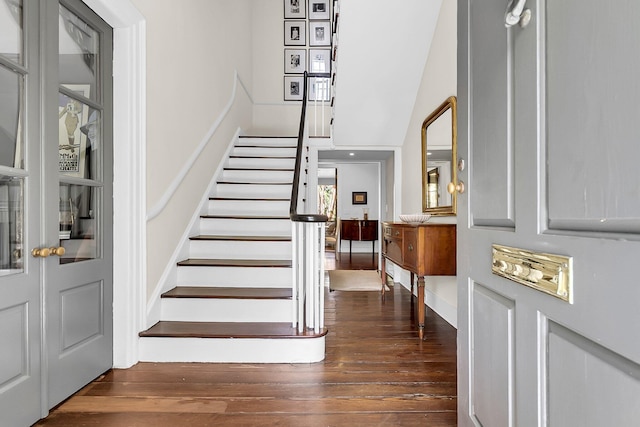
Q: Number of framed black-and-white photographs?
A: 8